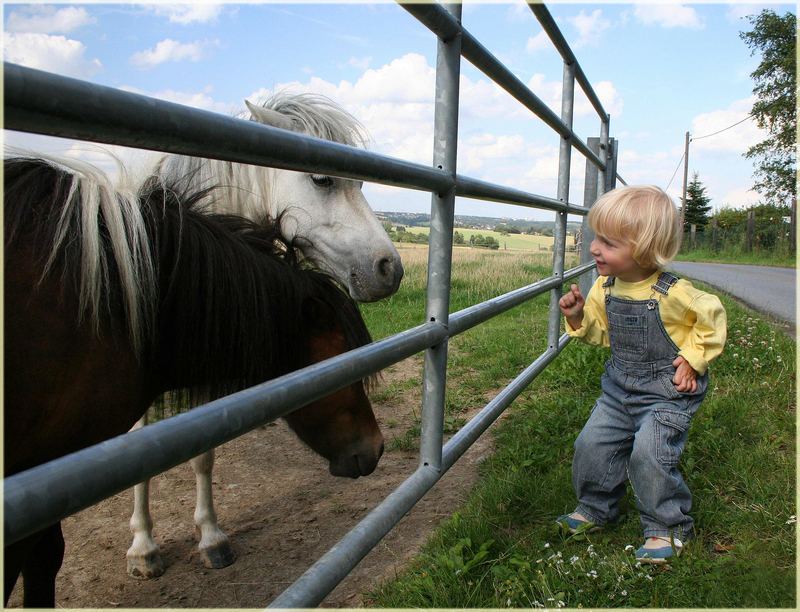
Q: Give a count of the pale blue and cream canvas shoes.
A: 2